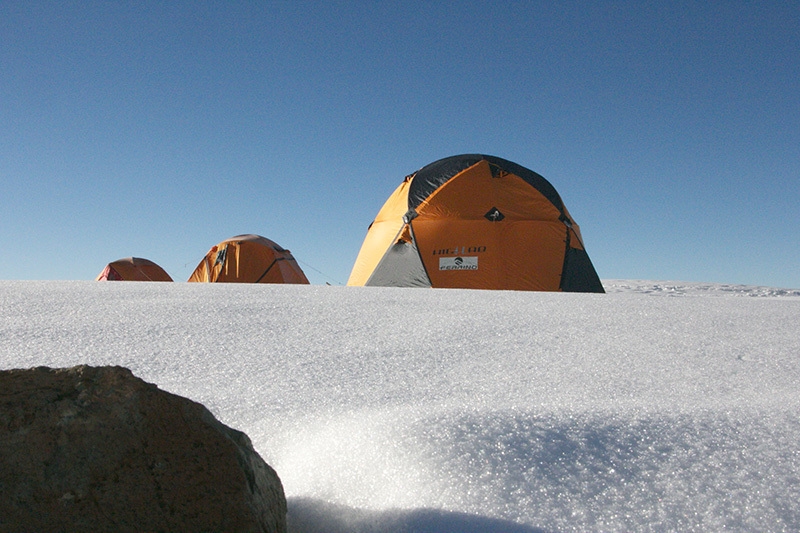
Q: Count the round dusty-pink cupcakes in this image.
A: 0